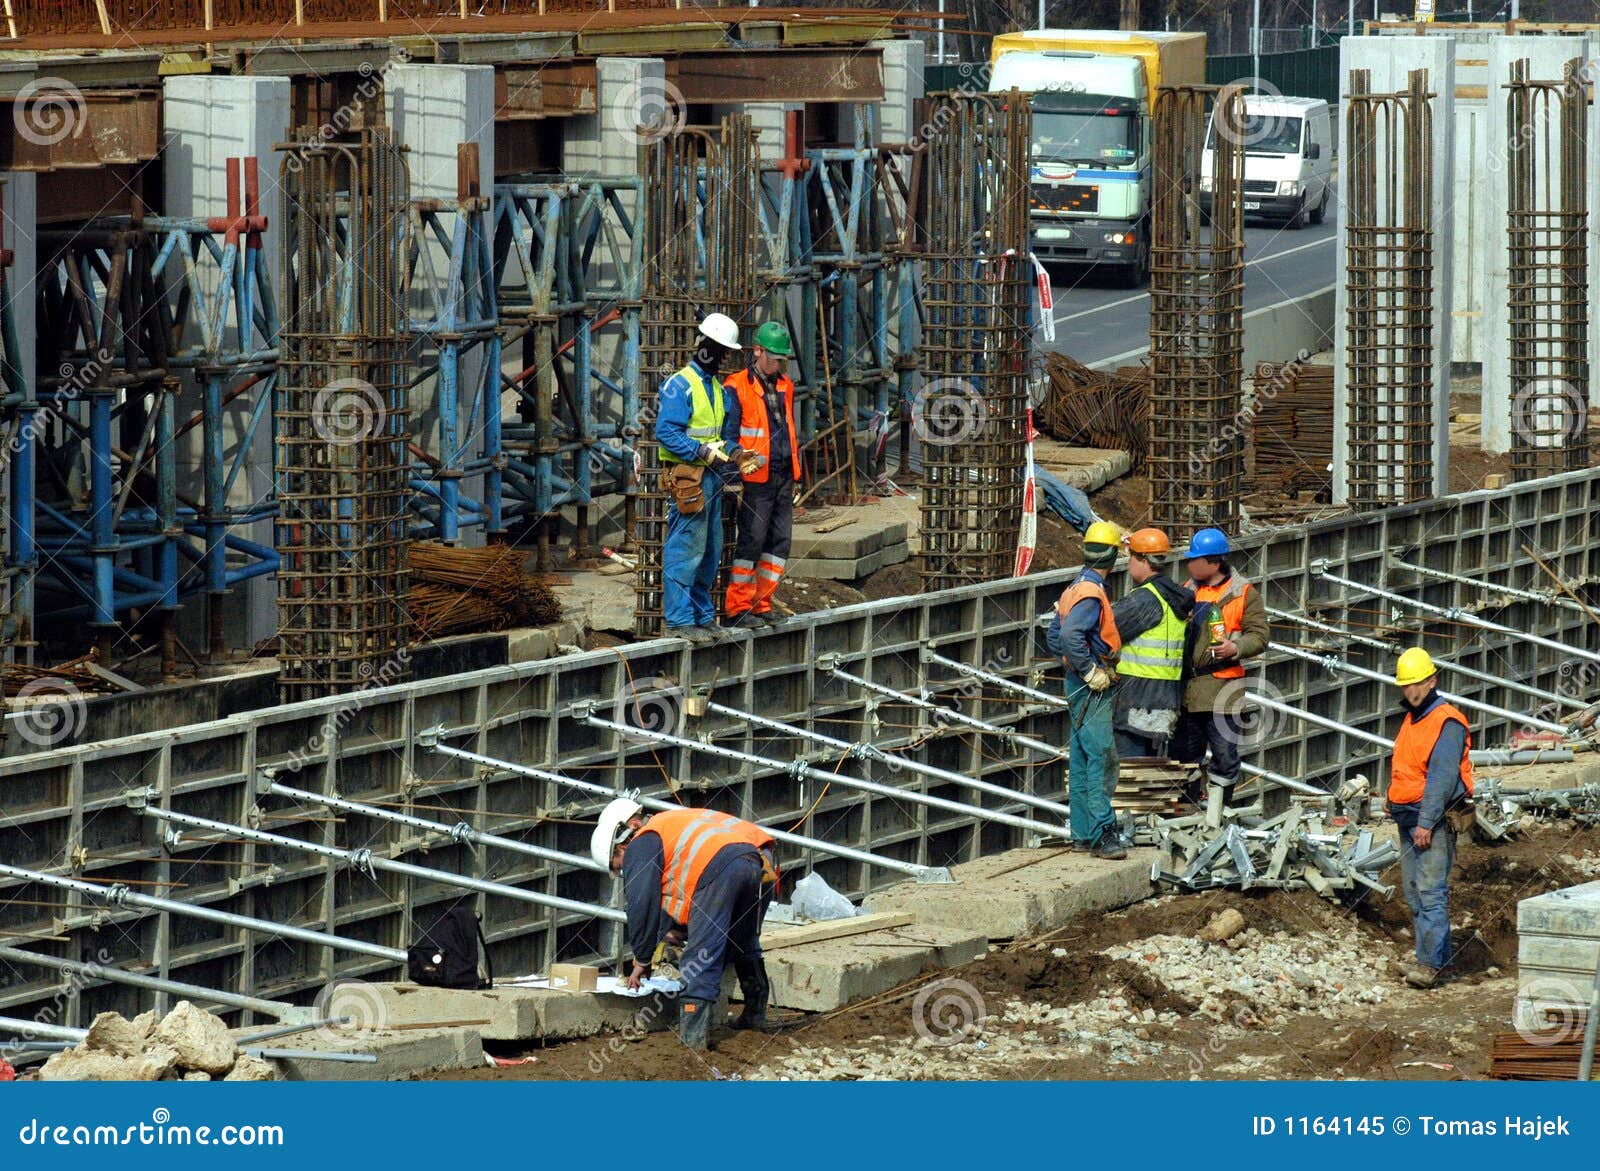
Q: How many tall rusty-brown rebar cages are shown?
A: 6